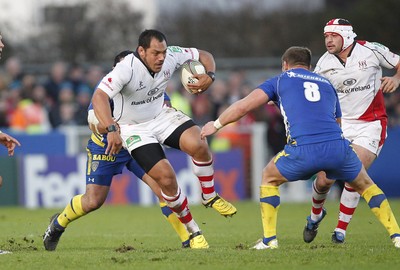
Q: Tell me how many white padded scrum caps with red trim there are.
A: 1